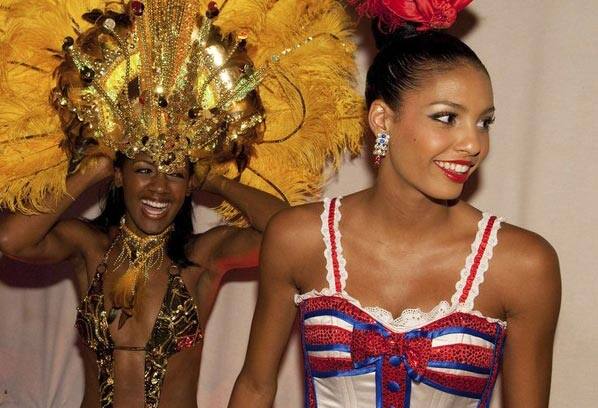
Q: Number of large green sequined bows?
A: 0